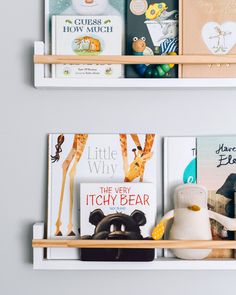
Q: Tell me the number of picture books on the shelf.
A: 8